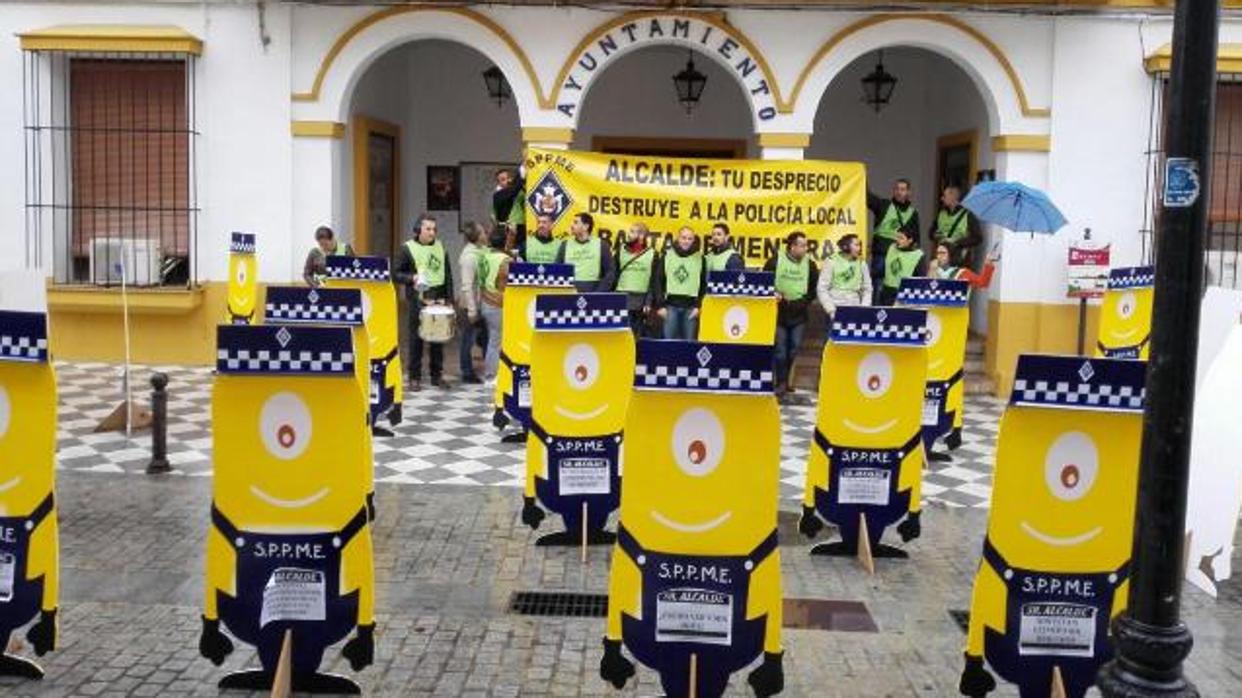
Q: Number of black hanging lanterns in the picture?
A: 3